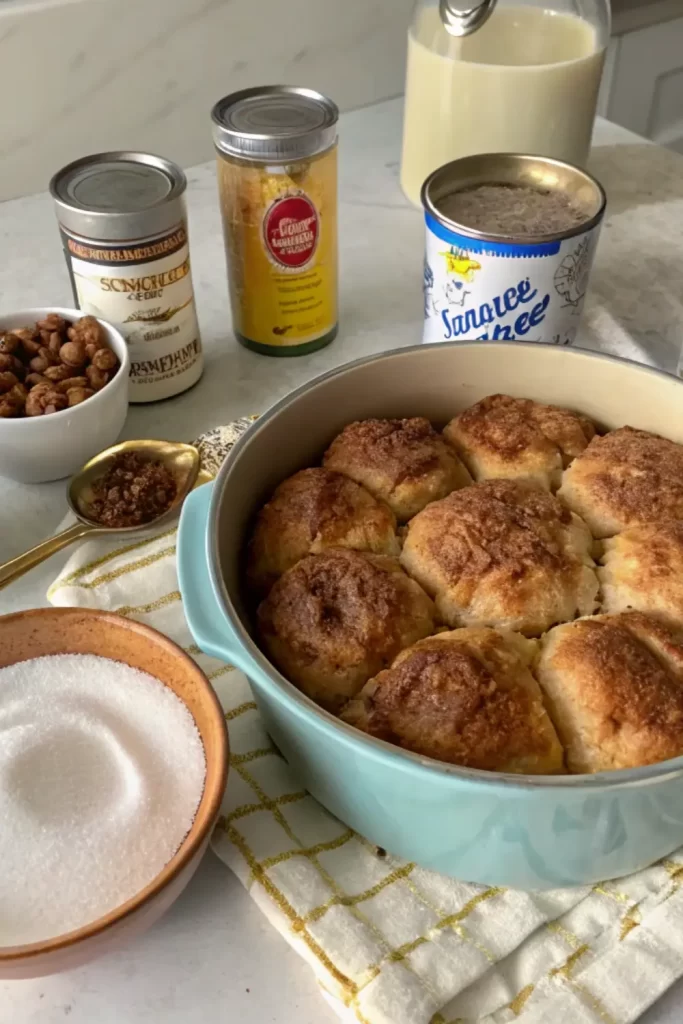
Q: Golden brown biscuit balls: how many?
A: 9